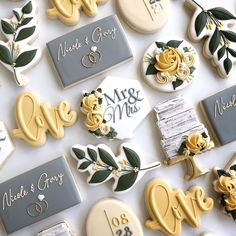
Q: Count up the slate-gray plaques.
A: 3